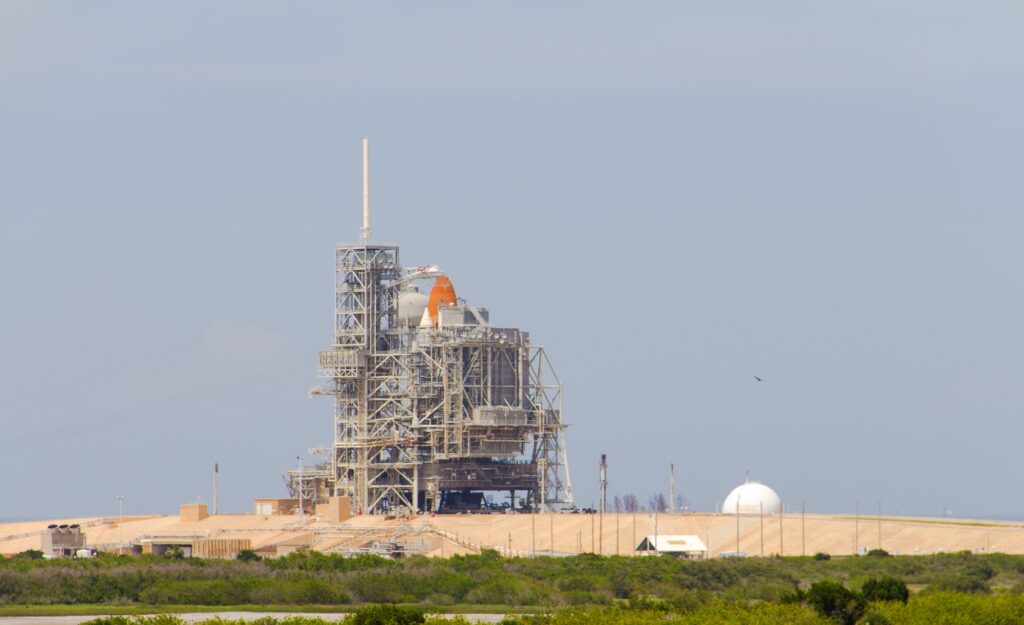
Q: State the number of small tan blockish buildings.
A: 3